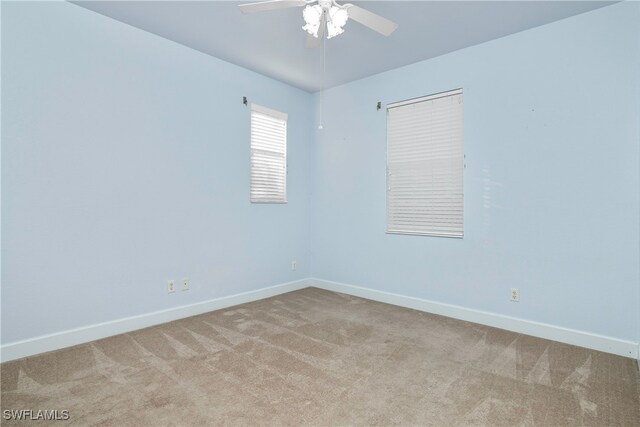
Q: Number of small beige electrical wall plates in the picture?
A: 4